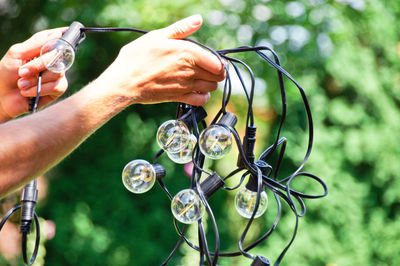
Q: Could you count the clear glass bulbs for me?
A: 7